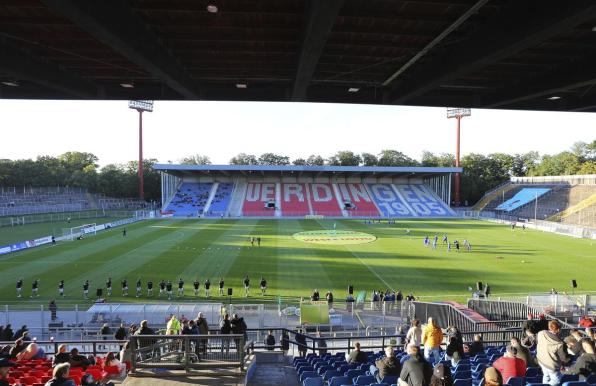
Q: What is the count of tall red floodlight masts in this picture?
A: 2